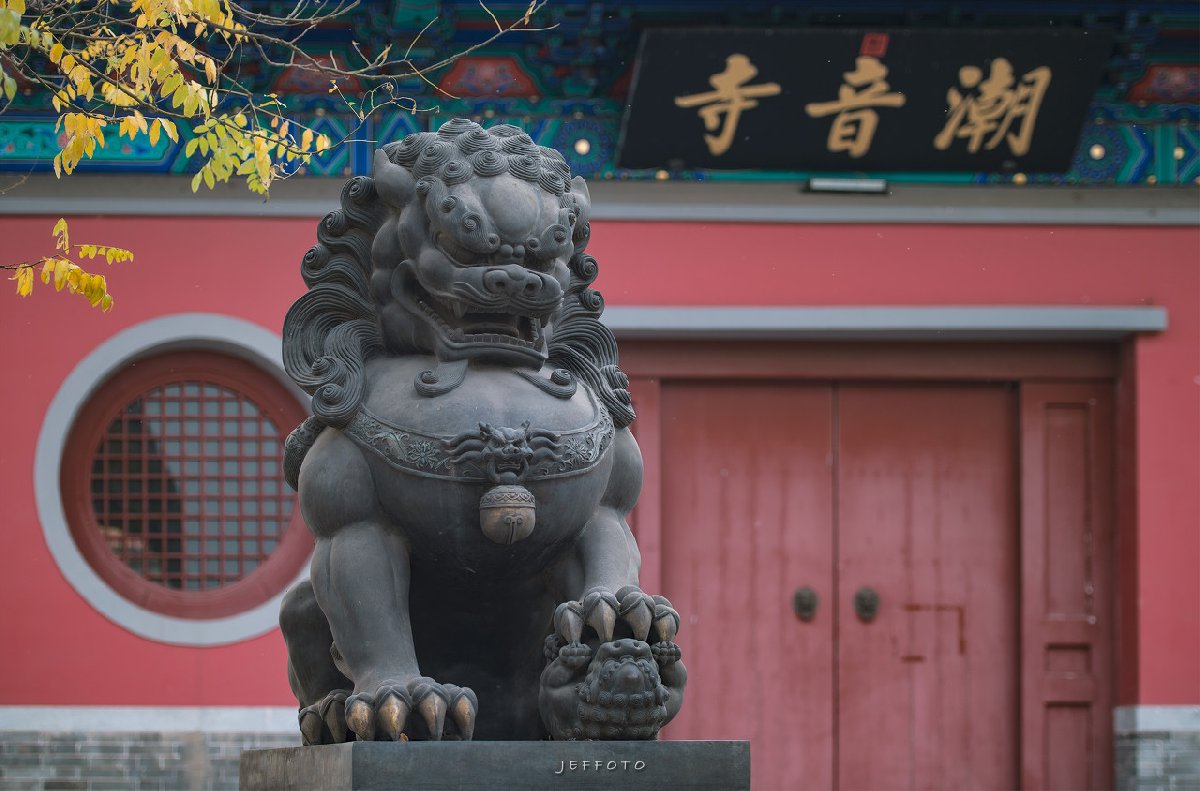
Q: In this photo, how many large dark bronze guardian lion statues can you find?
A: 1